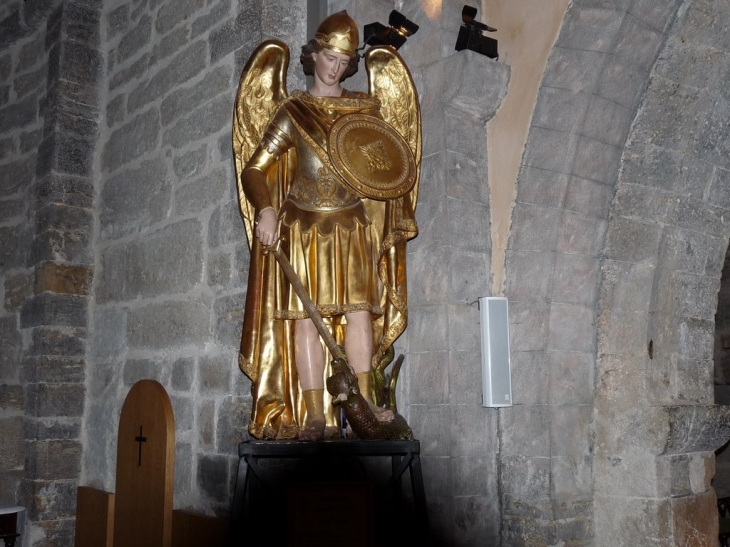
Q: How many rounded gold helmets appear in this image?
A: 1